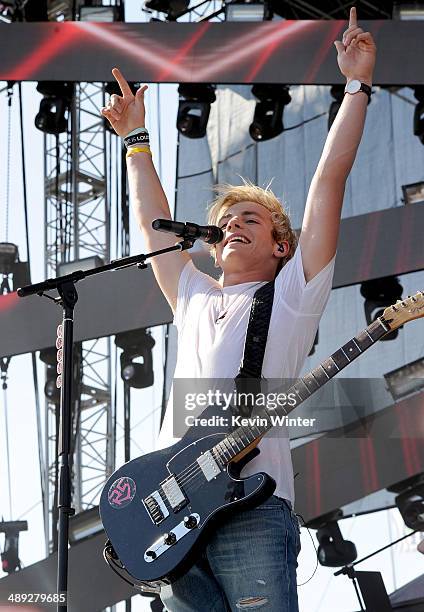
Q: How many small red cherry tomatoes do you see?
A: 0